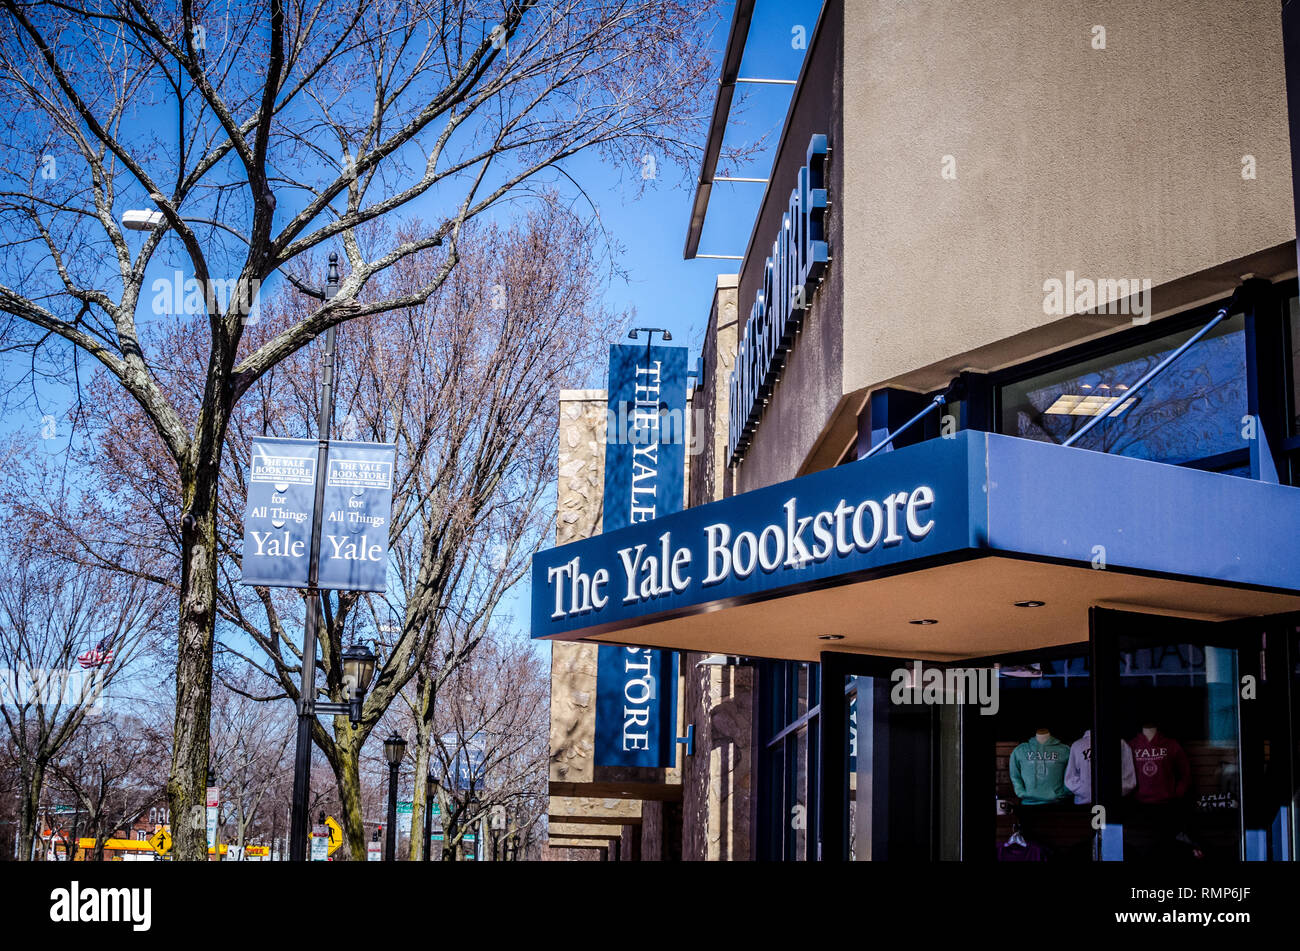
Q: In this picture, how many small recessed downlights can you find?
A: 3